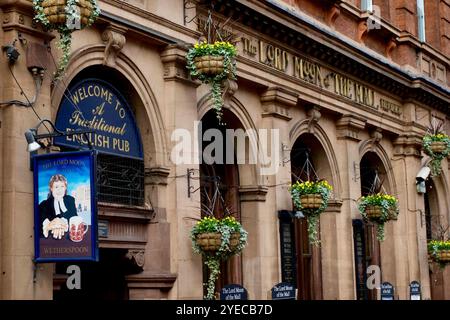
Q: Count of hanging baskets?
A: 7